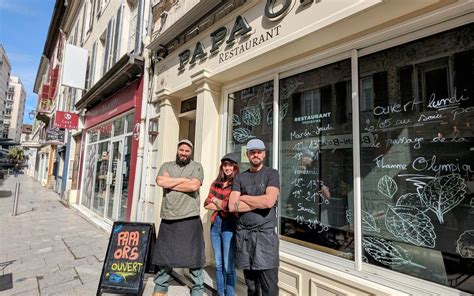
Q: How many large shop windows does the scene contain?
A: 3